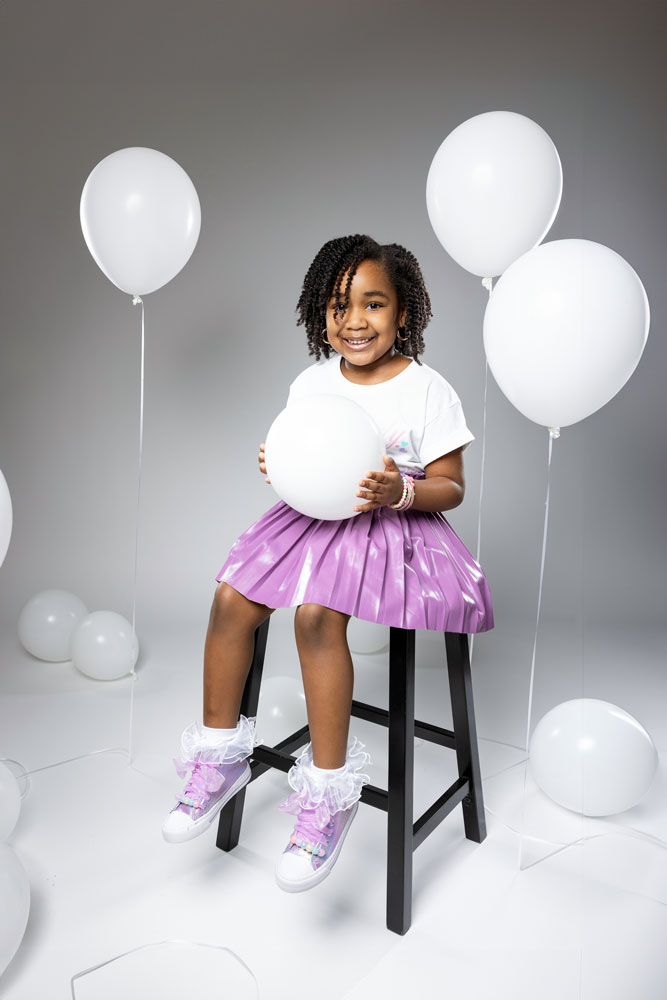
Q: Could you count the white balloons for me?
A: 12